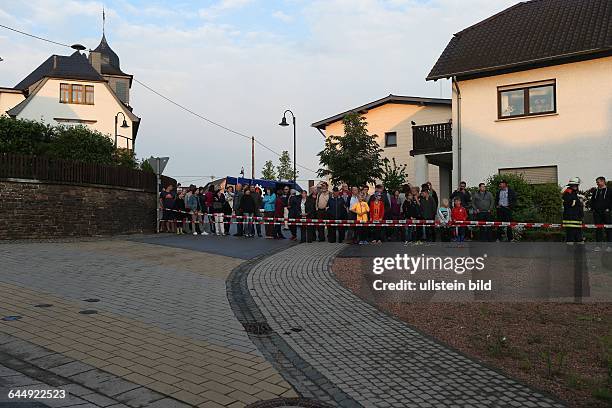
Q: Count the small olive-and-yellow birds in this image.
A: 0